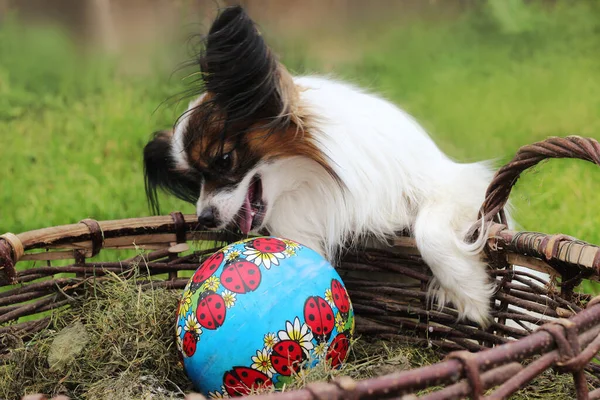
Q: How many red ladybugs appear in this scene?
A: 10